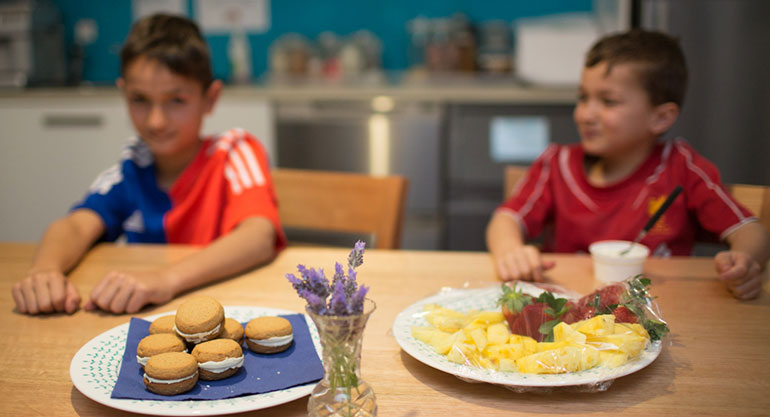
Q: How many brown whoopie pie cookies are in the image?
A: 7